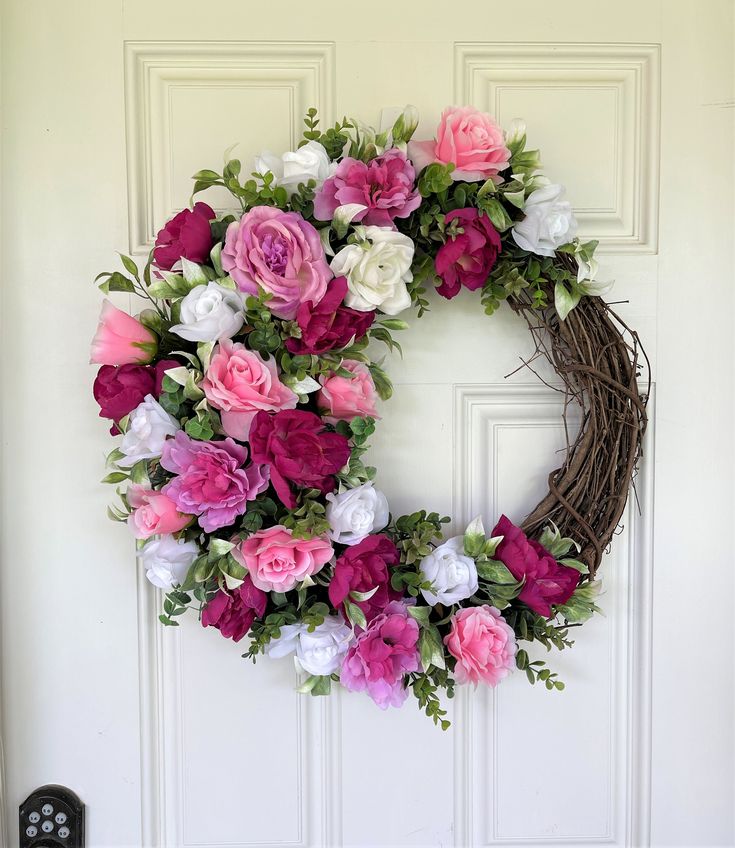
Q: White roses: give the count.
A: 9